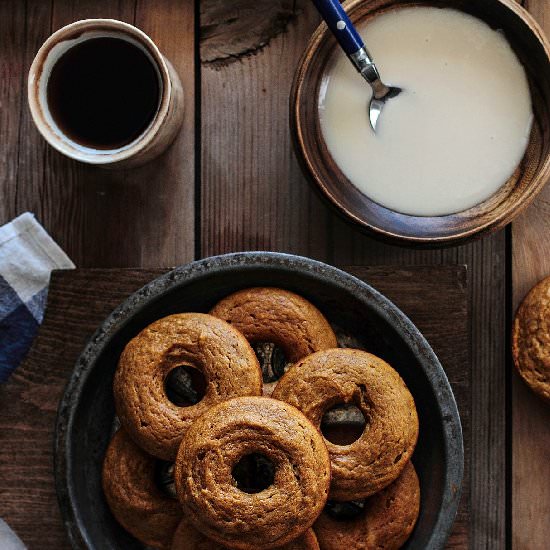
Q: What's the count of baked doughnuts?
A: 8